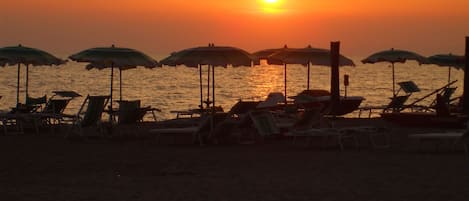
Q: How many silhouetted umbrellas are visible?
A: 7